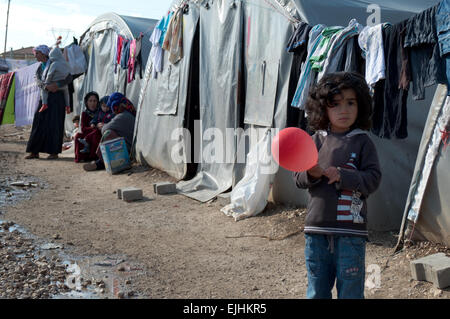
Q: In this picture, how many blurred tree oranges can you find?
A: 0